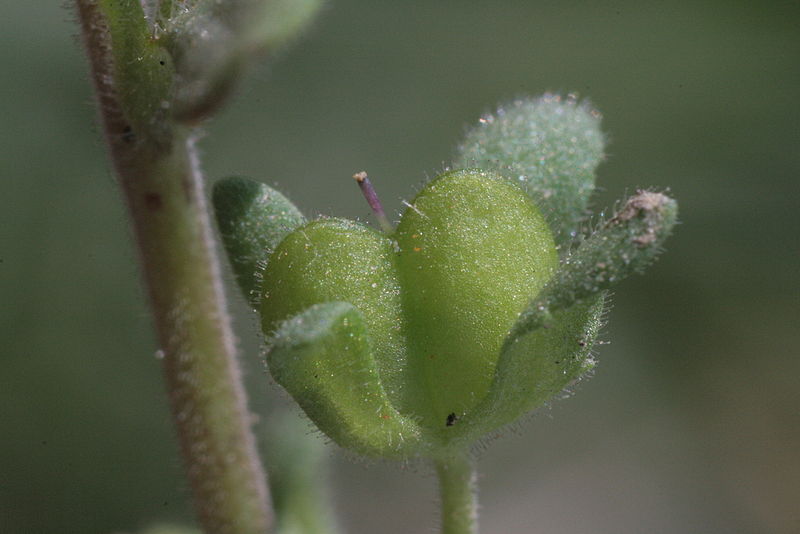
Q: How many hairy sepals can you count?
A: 4